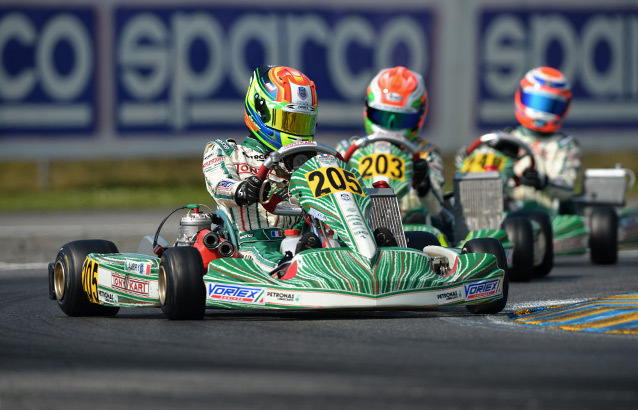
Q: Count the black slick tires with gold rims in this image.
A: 2